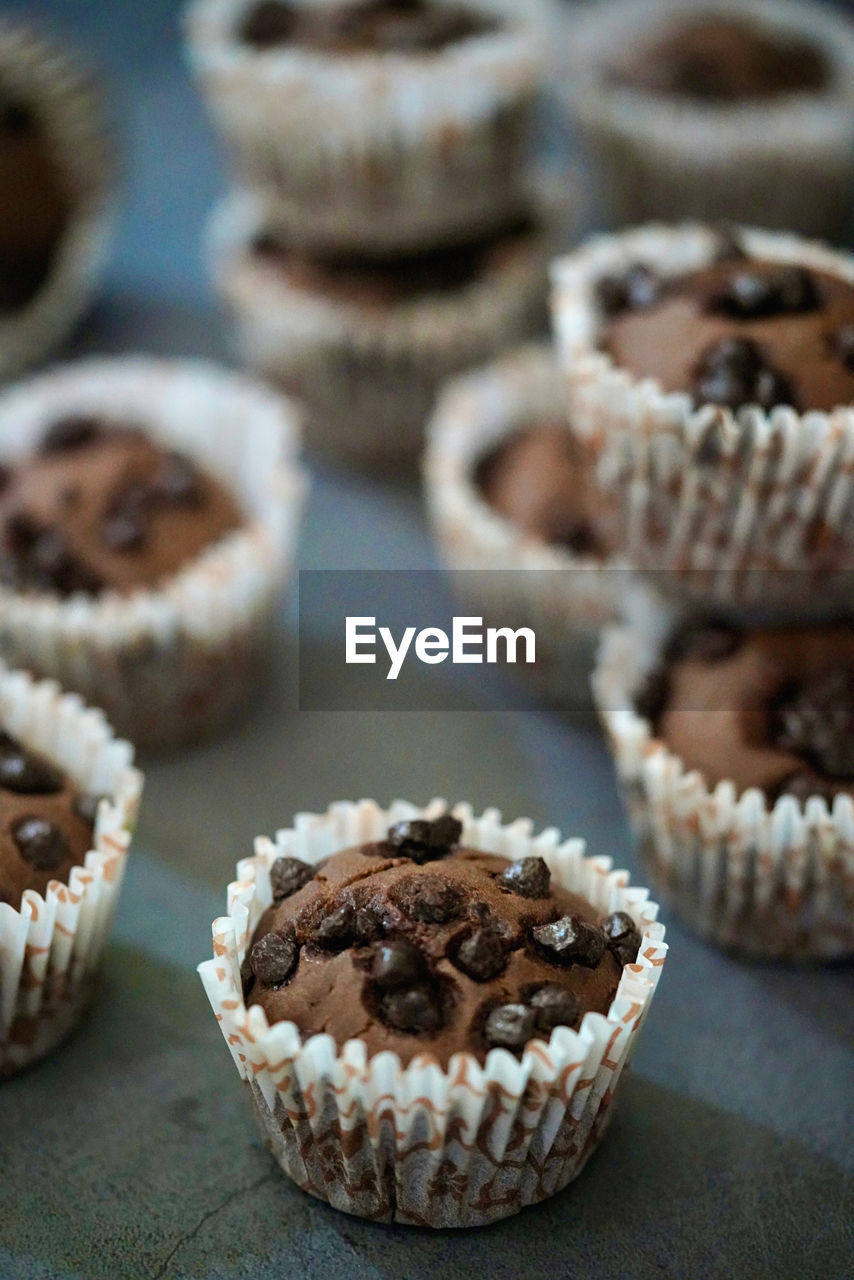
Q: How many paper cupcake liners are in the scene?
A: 10